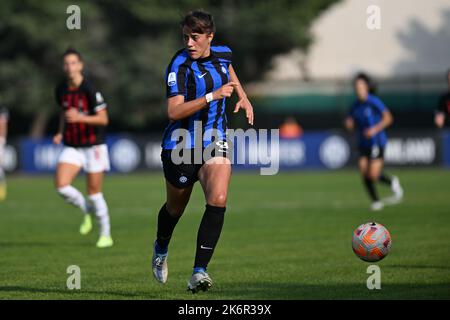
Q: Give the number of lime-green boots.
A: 2